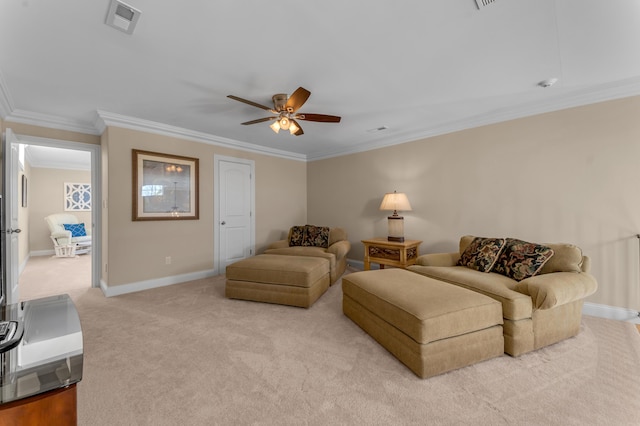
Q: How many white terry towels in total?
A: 0